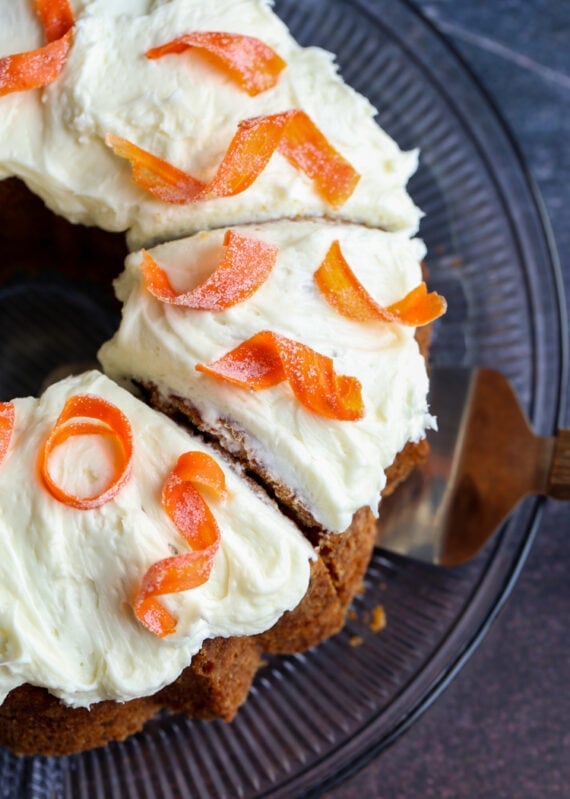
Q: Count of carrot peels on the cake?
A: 9